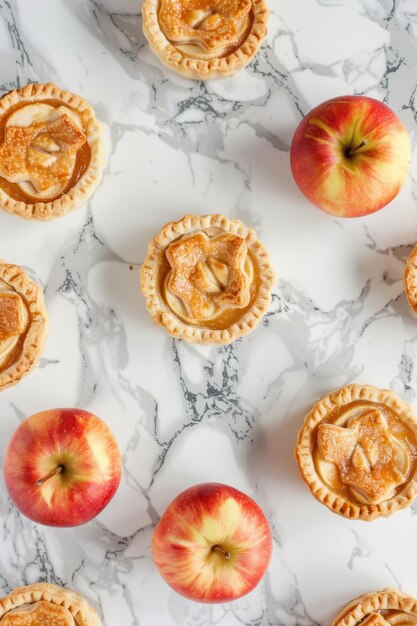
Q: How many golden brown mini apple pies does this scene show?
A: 8